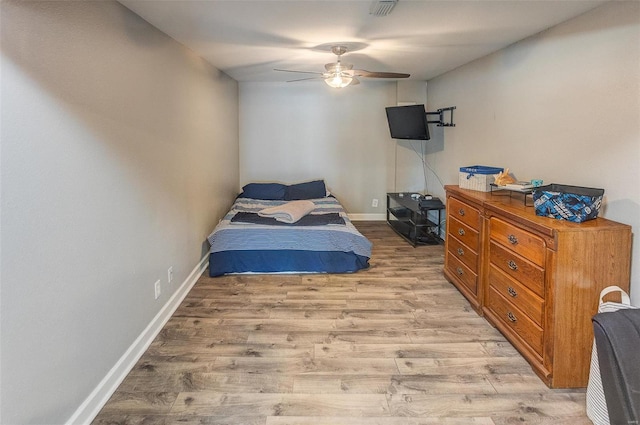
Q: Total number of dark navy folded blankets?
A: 1